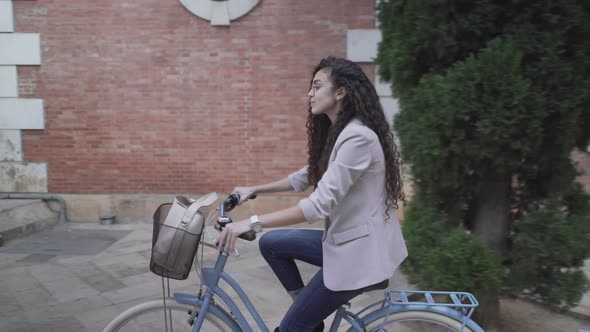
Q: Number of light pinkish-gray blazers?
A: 1